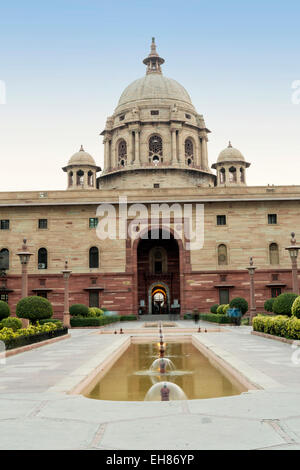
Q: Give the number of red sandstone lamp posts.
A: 4